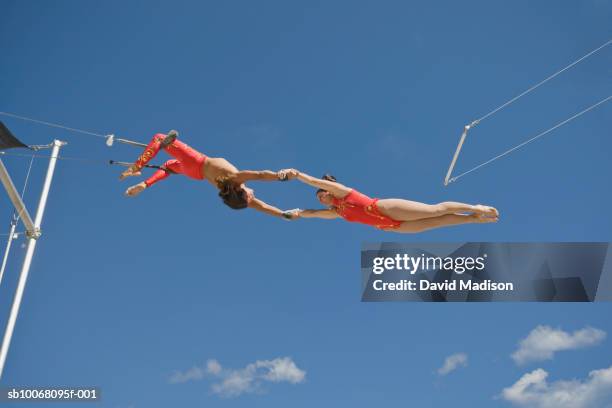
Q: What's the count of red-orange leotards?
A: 1